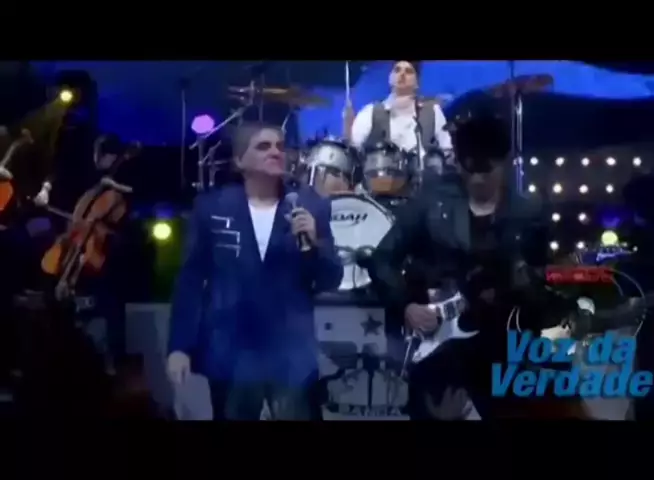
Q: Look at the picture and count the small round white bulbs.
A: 13